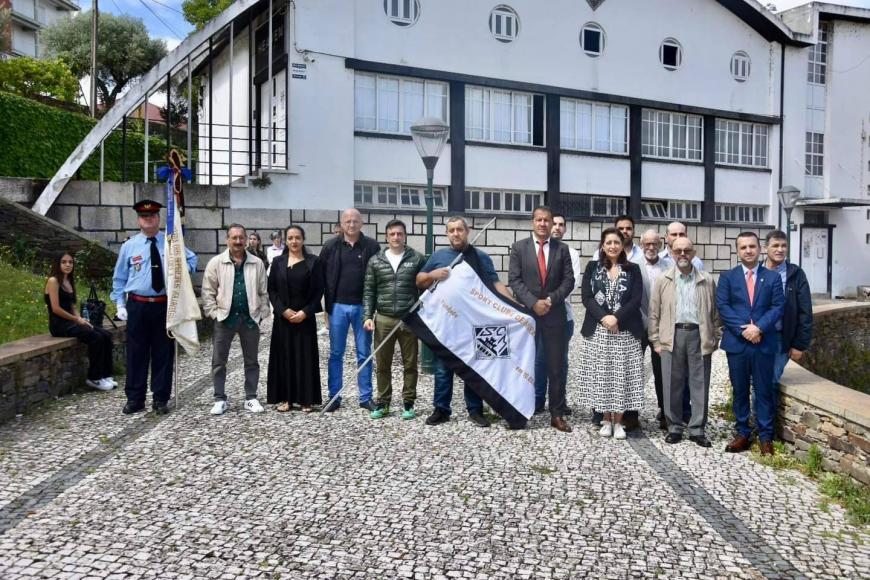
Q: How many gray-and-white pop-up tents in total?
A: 0